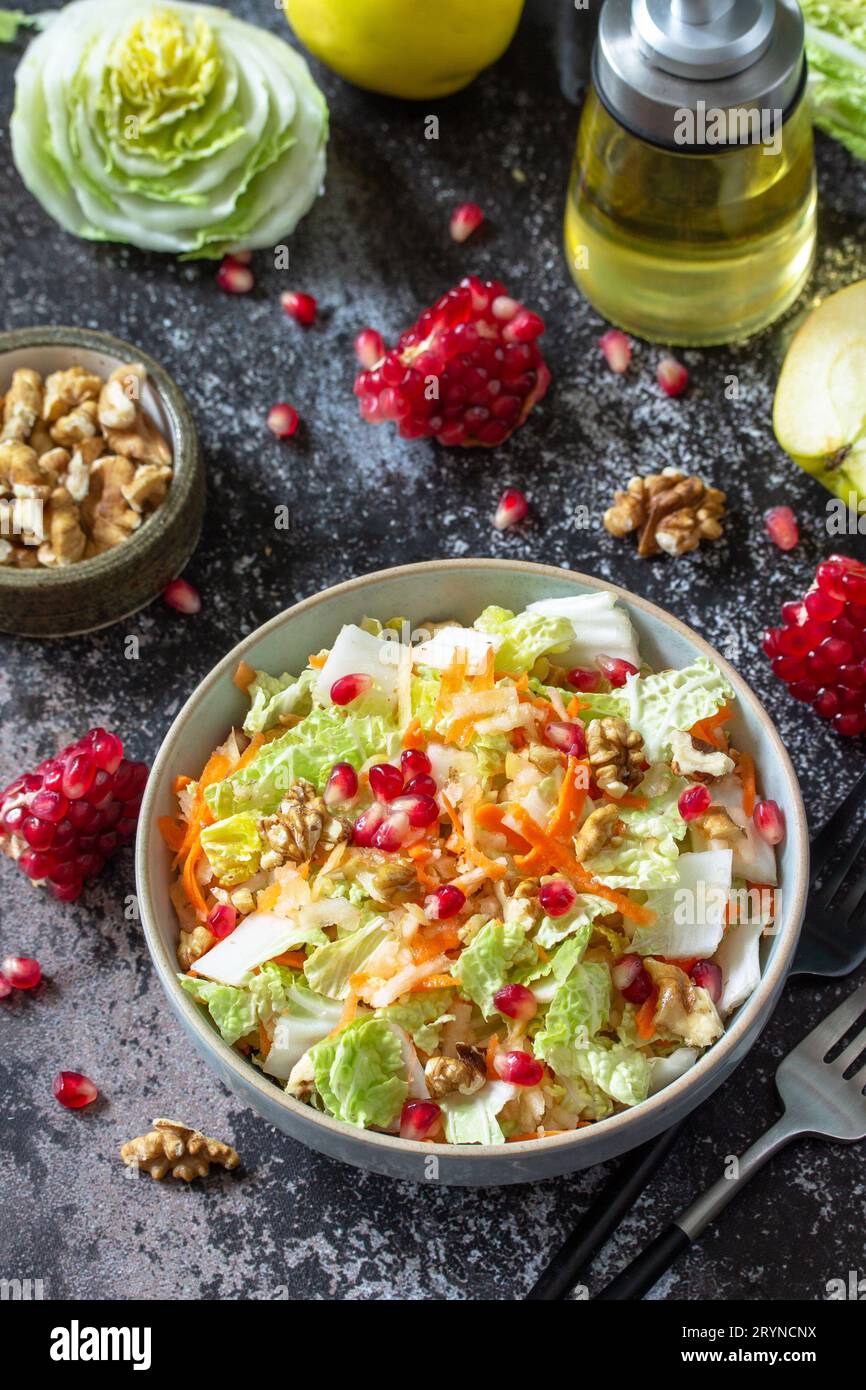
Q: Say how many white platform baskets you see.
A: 0